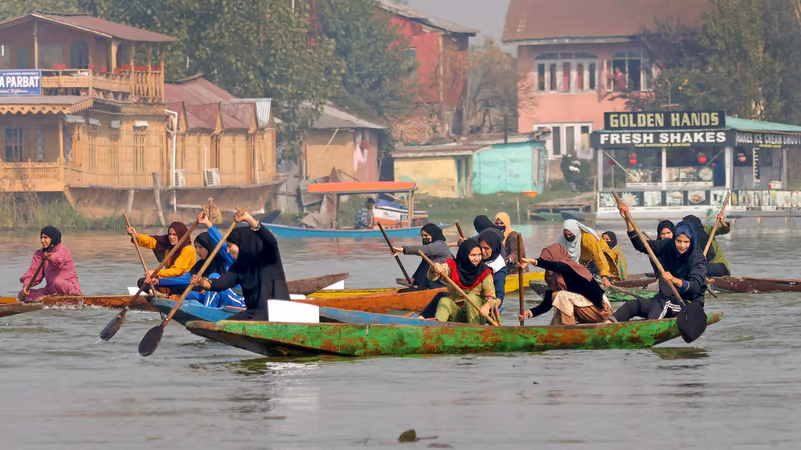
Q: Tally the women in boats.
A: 15